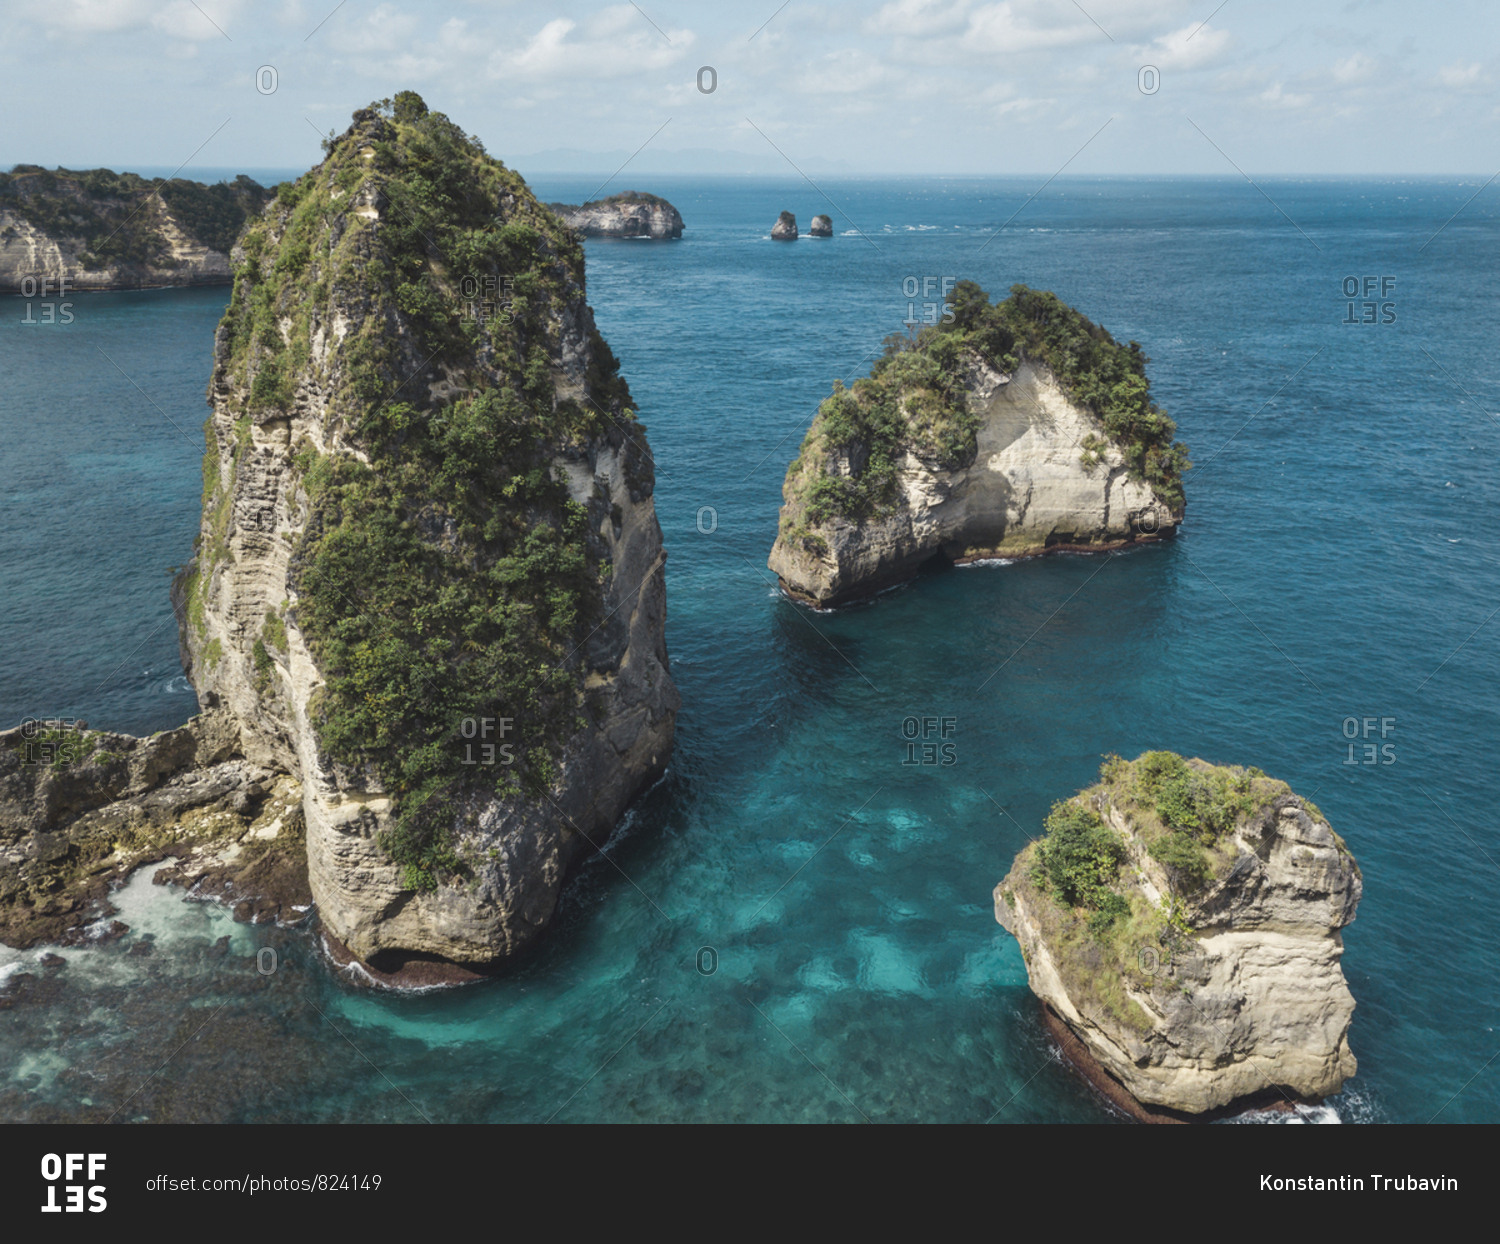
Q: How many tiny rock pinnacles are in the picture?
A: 2